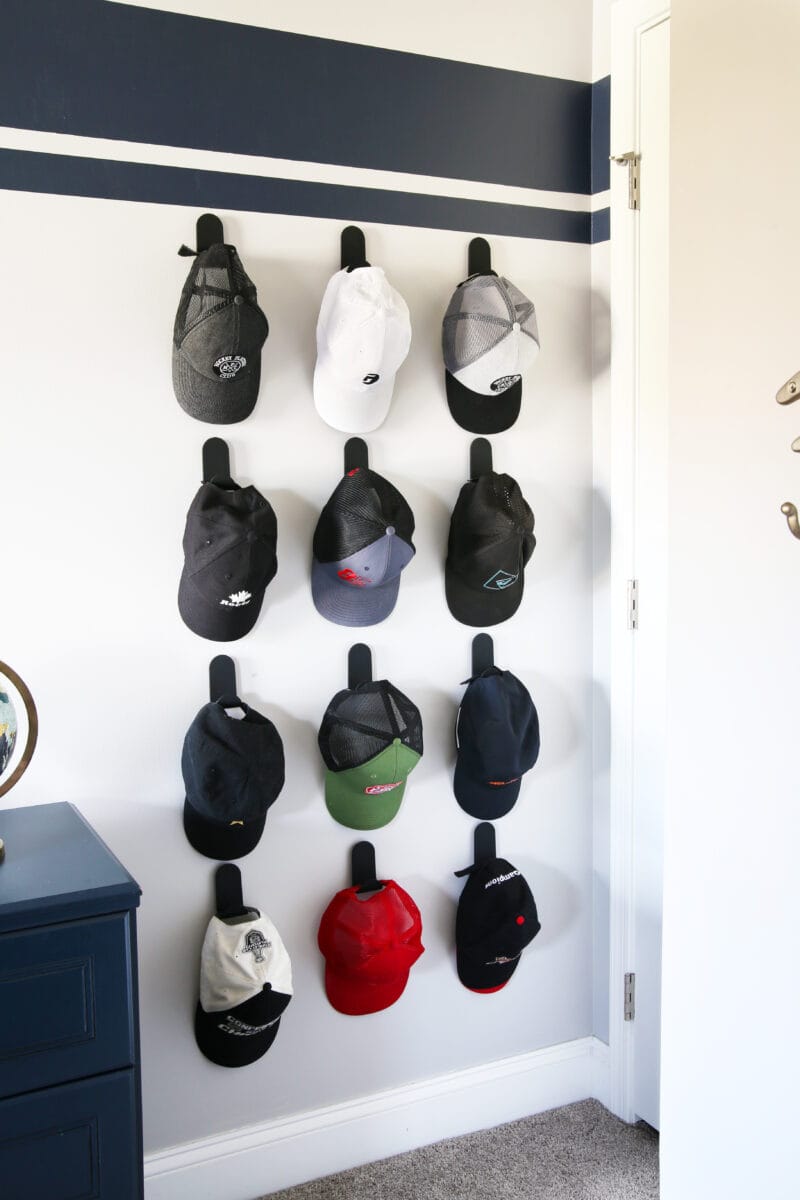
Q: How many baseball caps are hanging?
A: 12